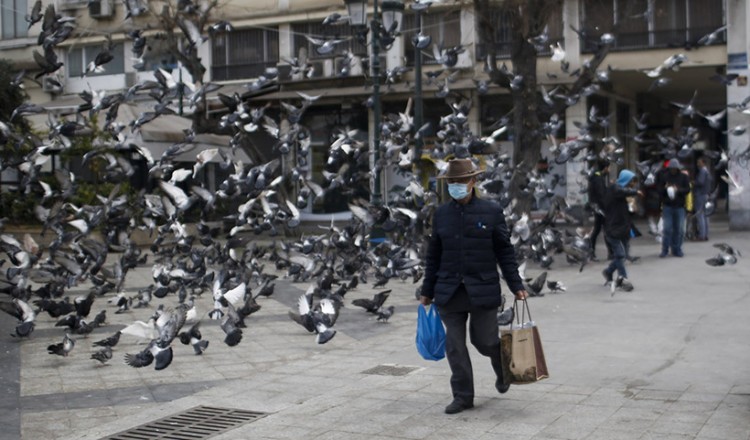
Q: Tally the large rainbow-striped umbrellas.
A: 0